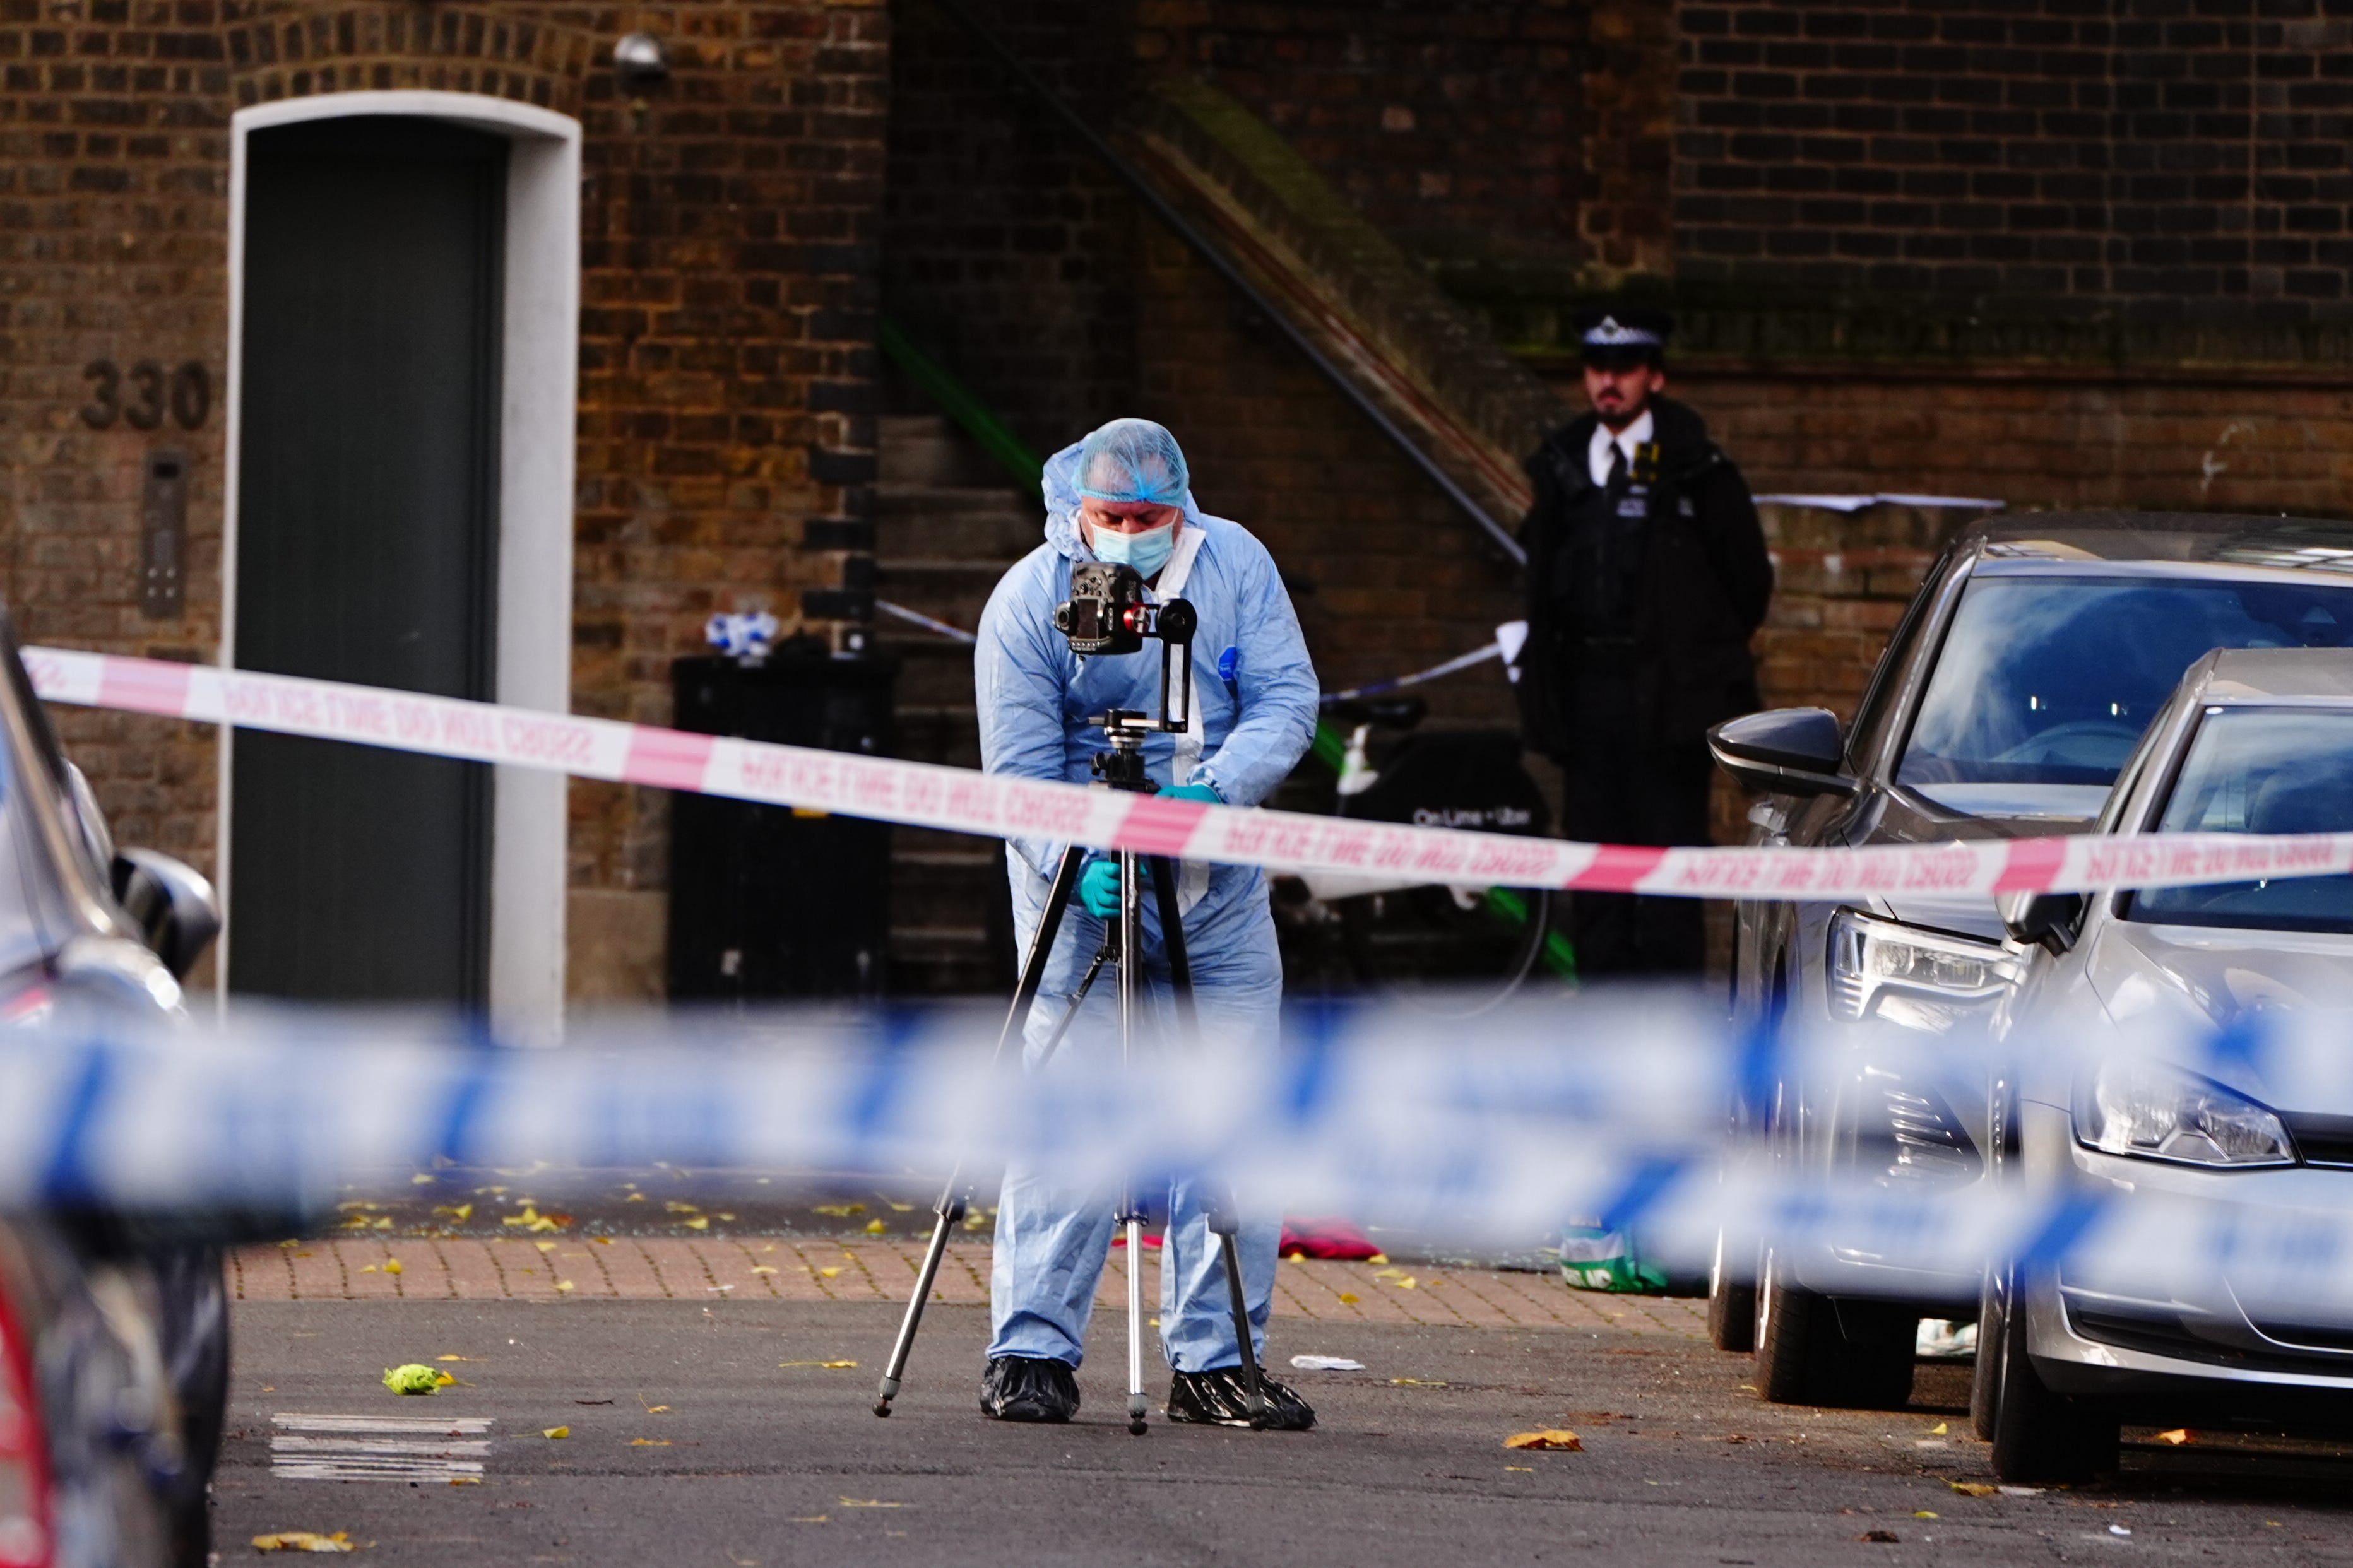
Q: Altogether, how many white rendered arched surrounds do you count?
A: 1